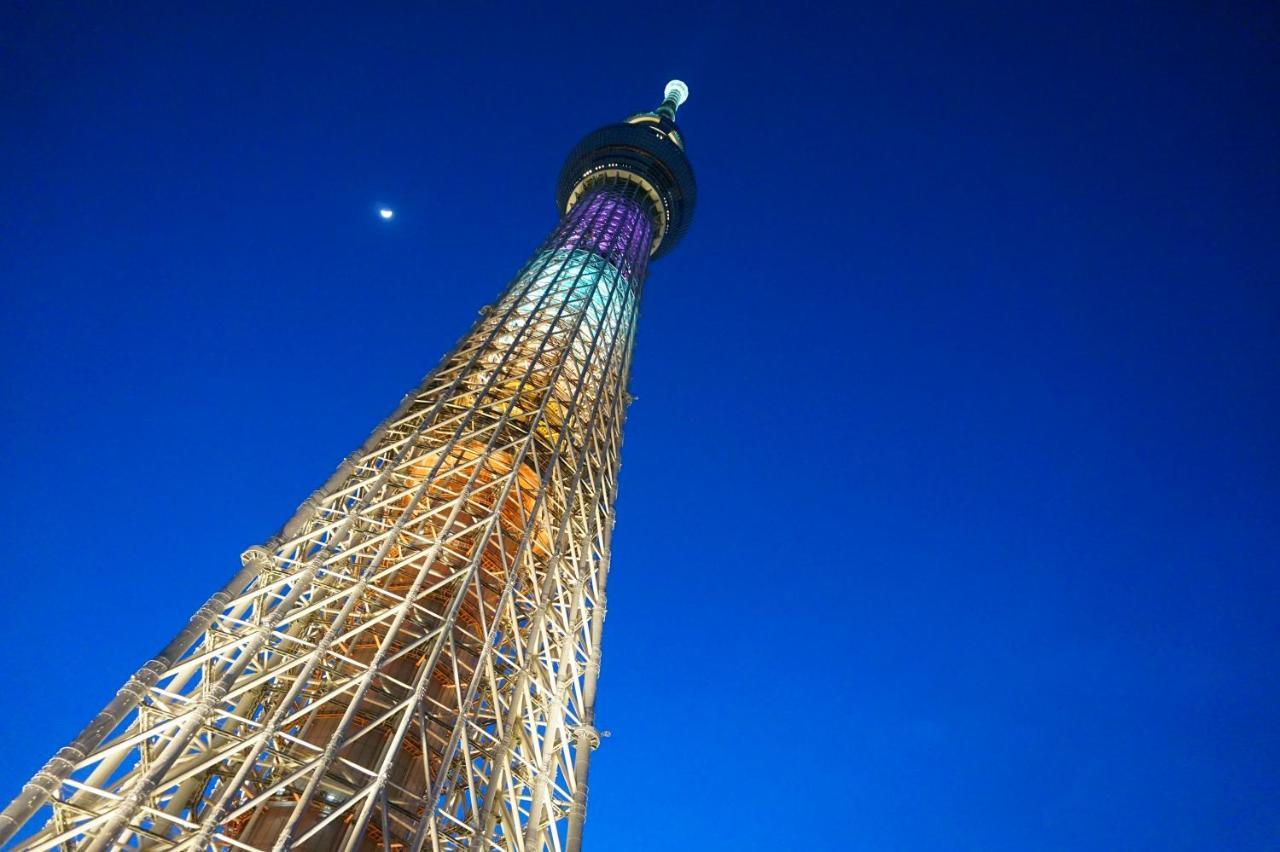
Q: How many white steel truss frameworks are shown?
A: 1